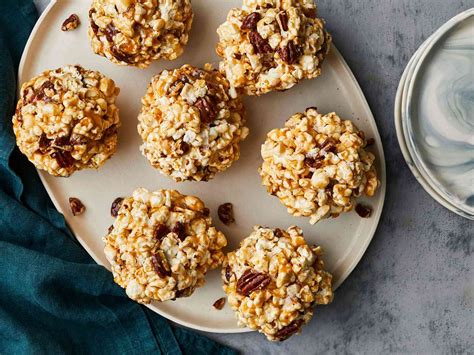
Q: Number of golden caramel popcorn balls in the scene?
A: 7